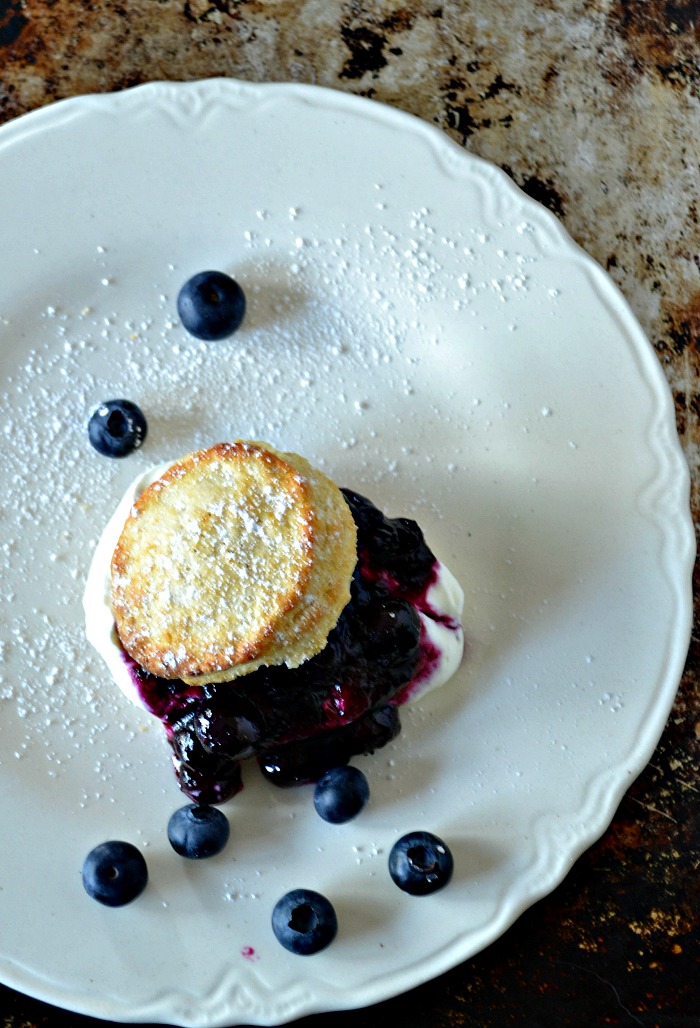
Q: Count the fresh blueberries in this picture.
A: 7